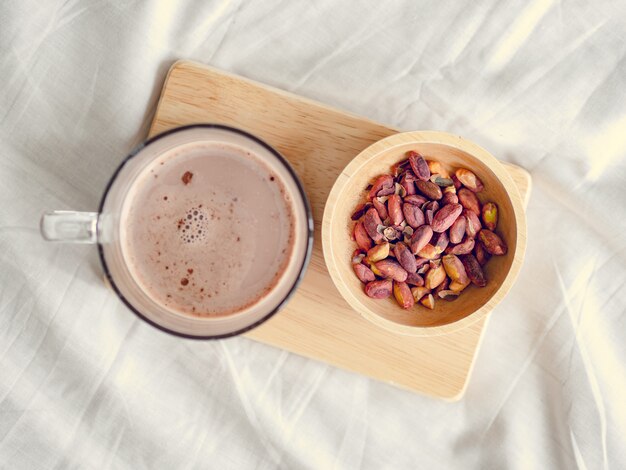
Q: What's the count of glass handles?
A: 1